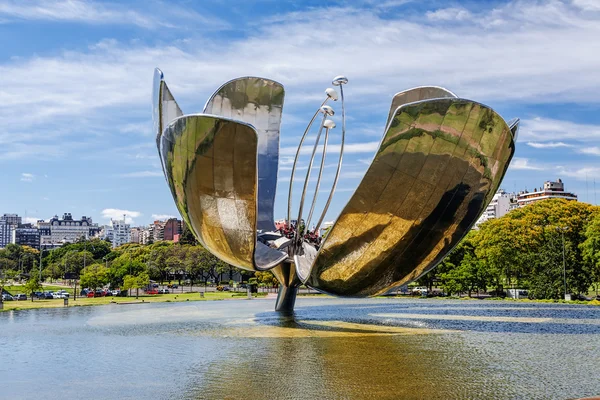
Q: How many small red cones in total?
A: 0